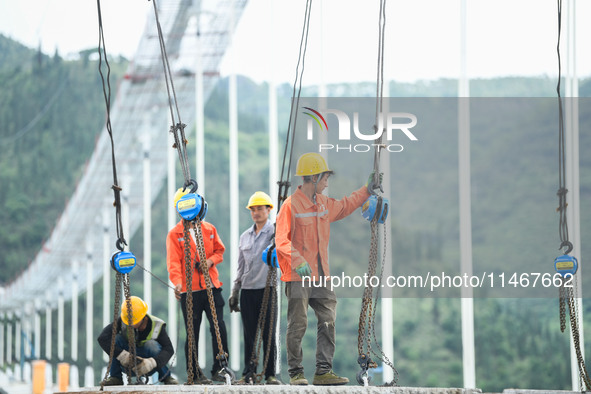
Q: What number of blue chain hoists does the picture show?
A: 5